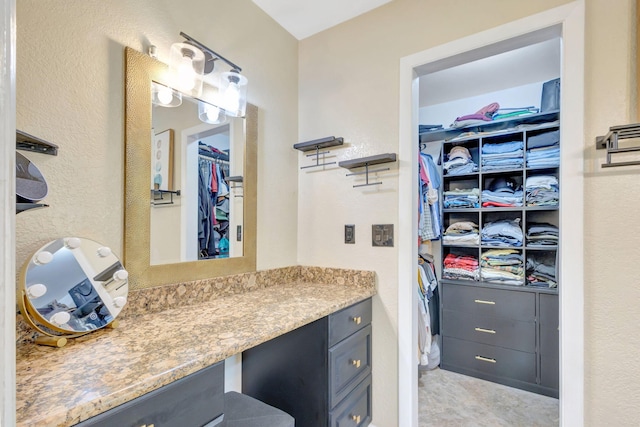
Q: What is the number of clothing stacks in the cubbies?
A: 12